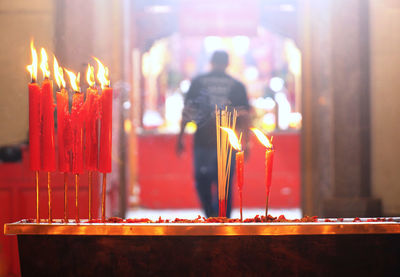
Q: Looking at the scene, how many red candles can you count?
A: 8